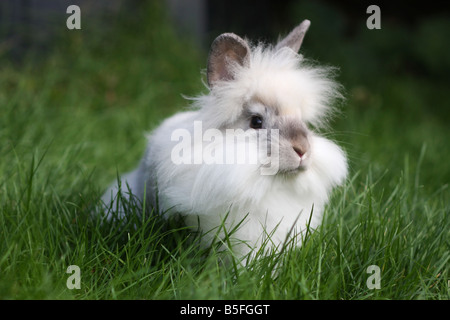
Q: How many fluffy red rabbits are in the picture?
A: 0